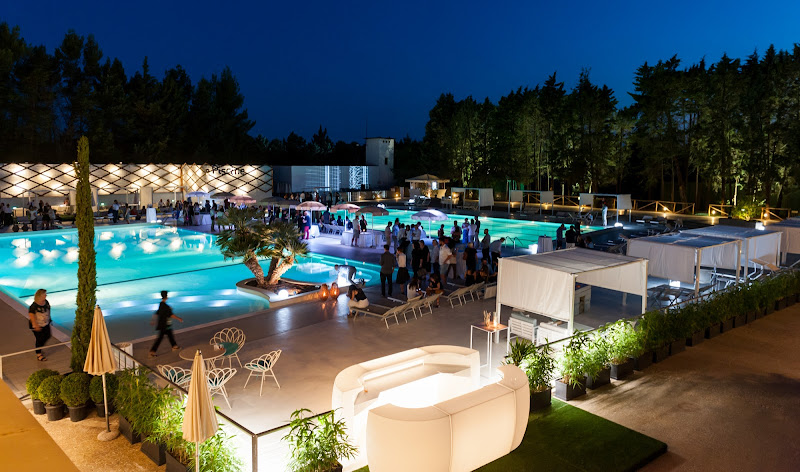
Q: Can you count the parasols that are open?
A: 9